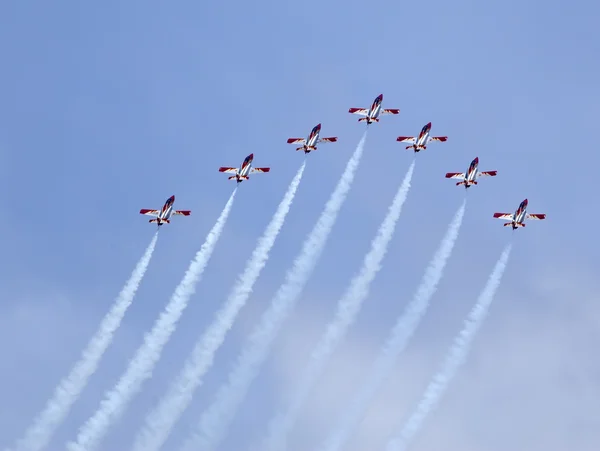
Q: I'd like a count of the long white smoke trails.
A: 7